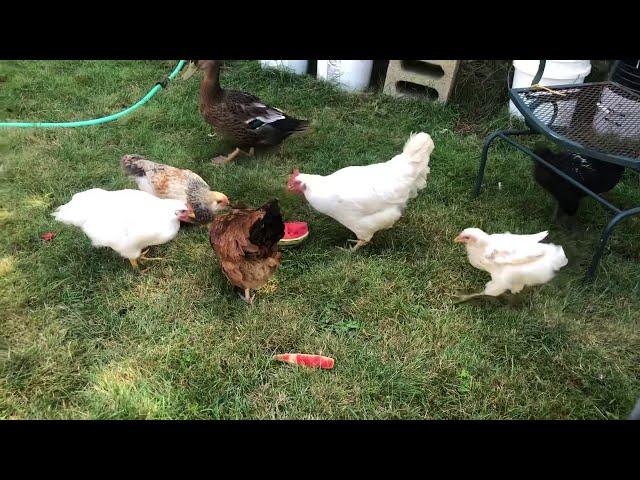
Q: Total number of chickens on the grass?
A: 6